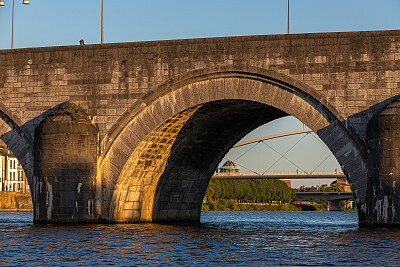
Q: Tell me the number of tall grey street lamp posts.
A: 3